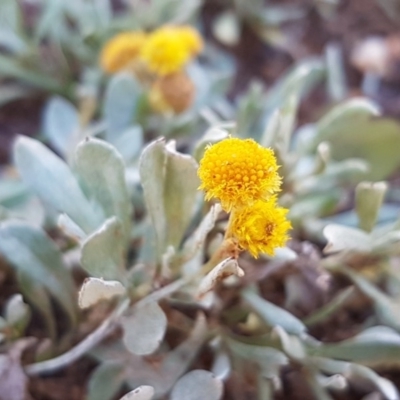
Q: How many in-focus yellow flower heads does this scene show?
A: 2